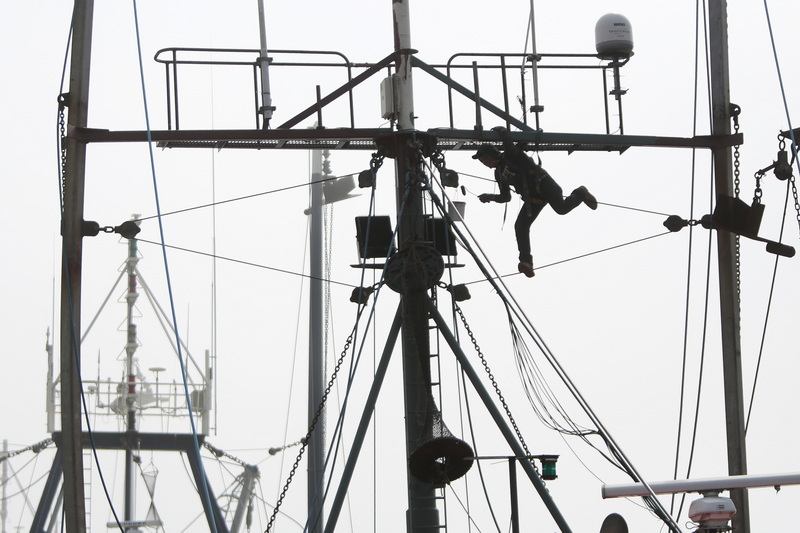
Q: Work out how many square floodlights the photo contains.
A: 2